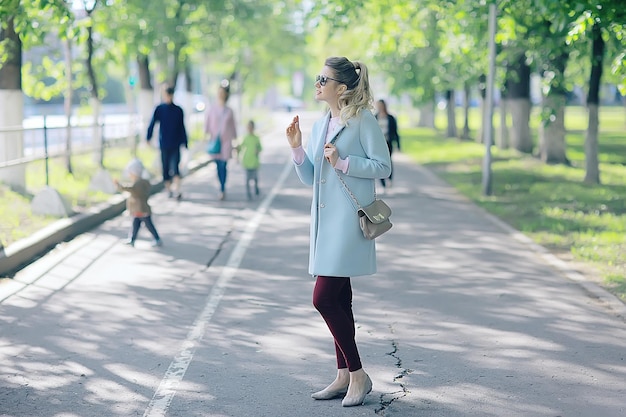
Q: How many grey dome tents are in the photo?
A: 0